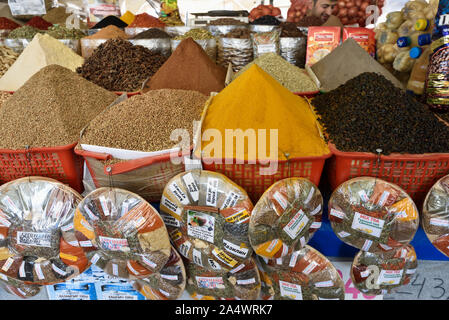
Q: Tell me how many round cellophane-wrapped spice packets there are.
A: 11